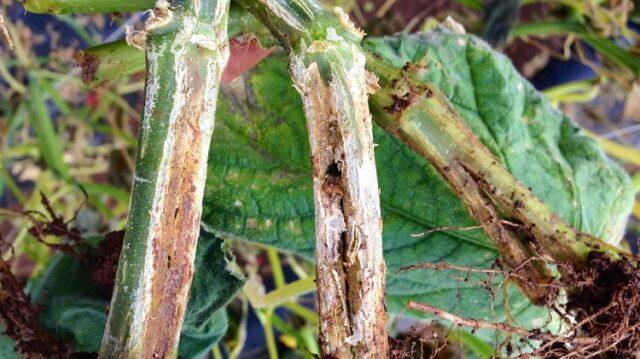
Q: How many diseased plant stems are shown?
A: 3